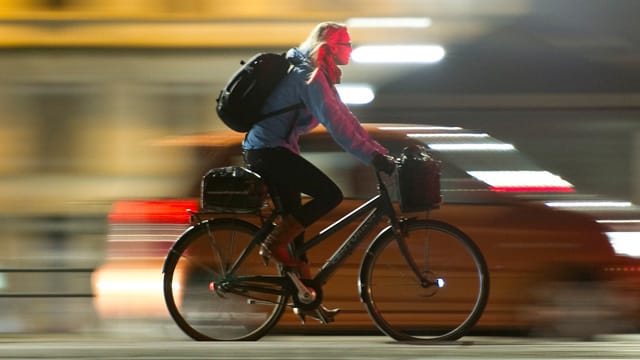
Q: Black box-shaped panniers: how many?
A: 2